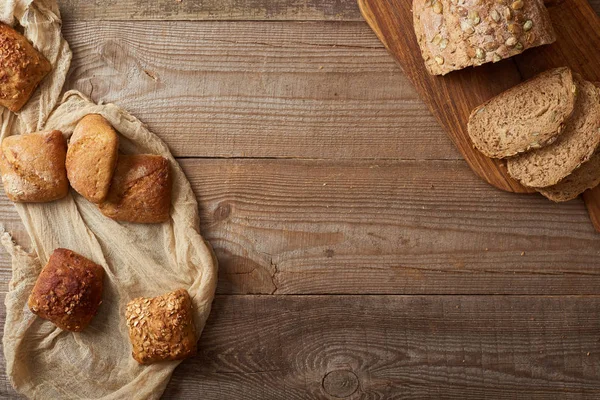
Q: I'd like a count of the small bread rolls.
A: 6